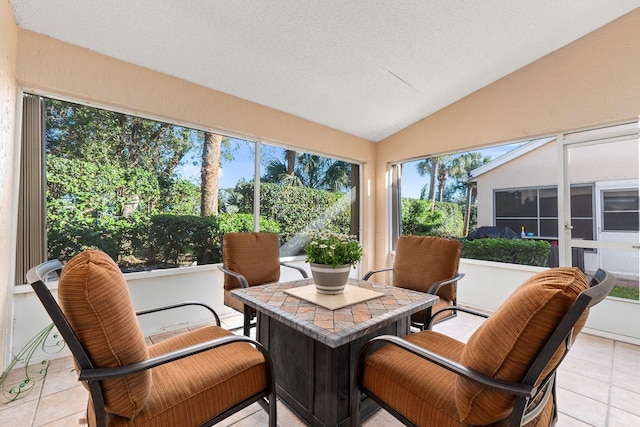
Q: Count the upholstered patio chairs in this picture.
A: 4